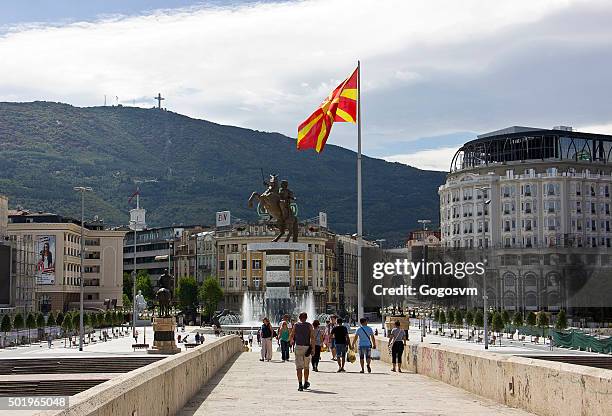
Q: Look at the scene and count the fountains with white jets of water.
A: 1